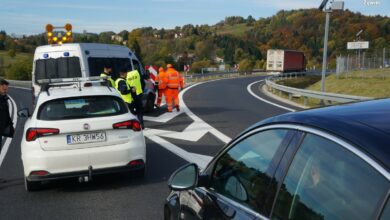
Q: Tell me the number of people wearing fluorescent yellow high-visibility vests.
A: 3